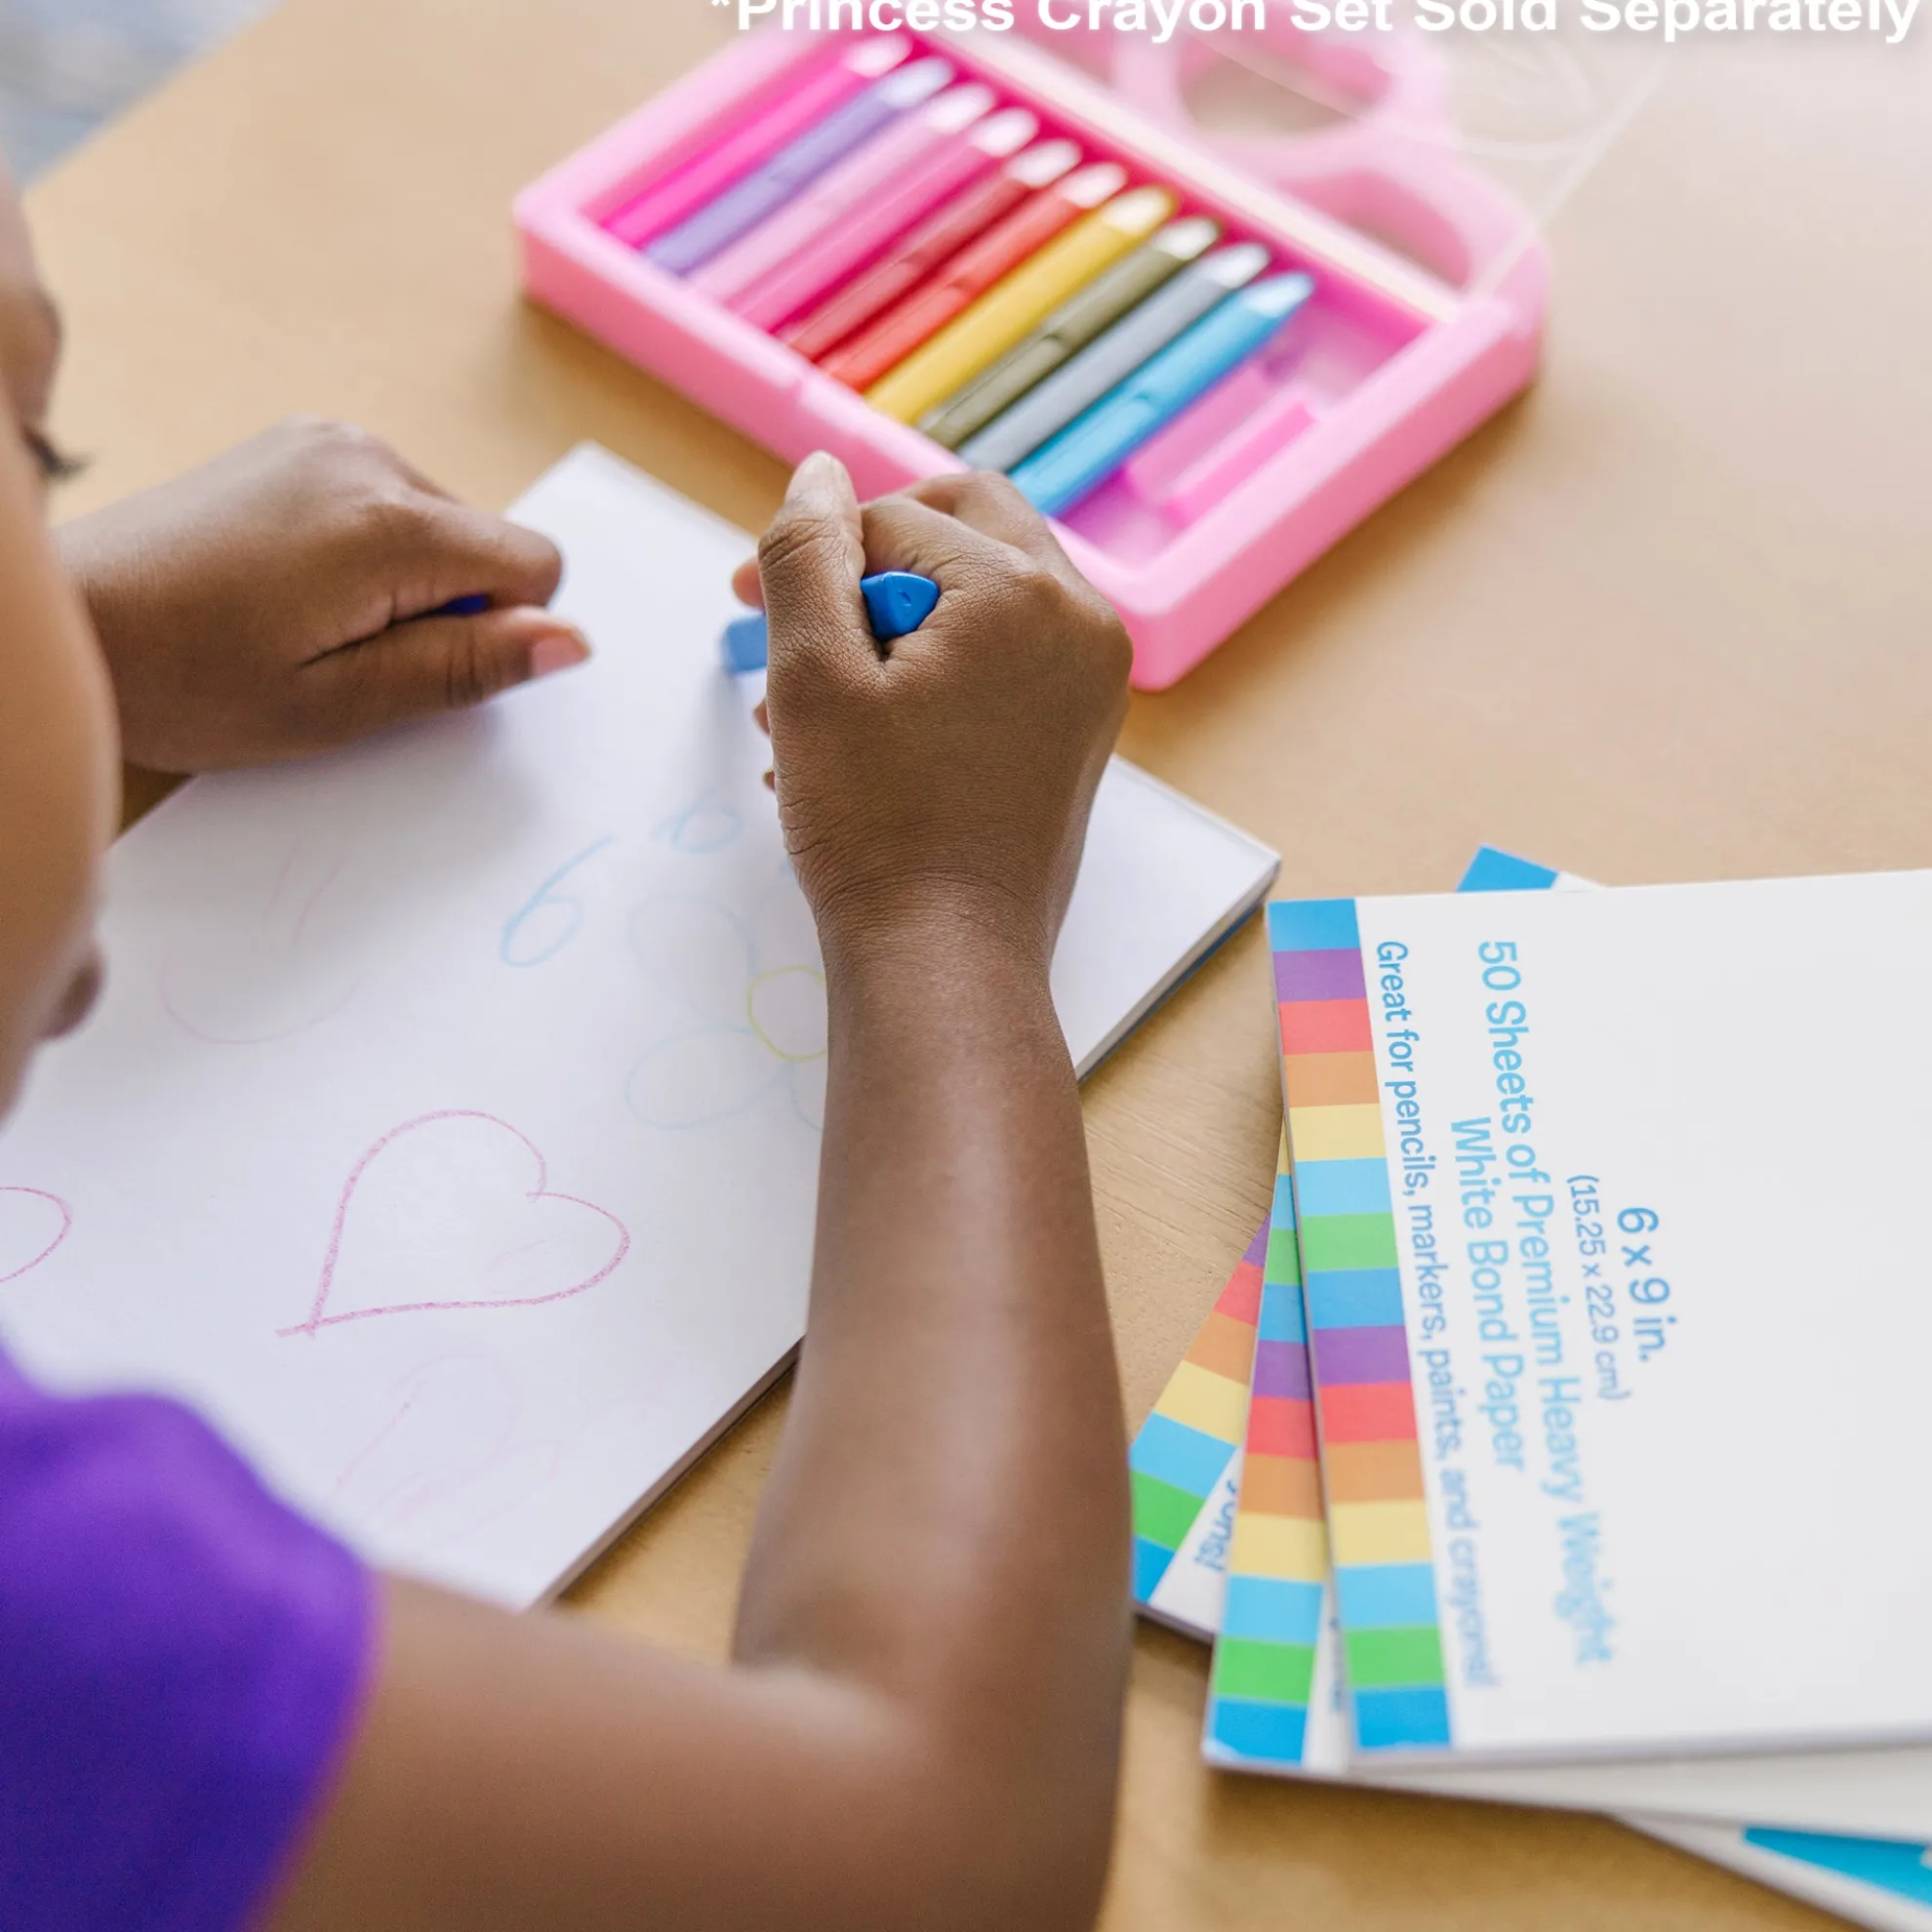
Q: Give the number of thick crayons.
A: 11